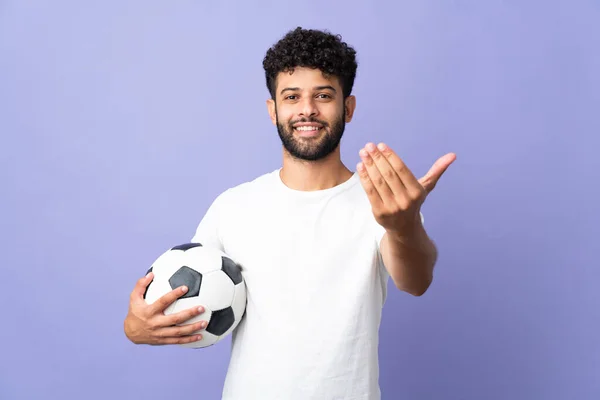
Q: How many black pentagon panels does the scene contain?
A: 5